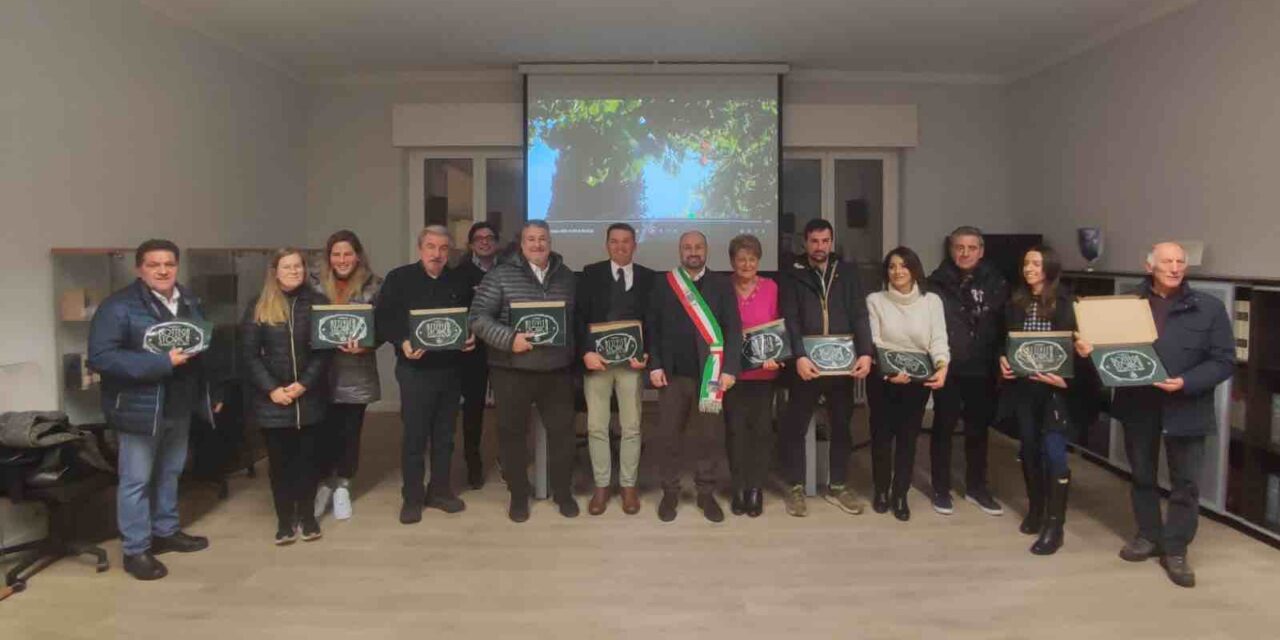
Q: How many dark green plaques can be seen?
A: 10